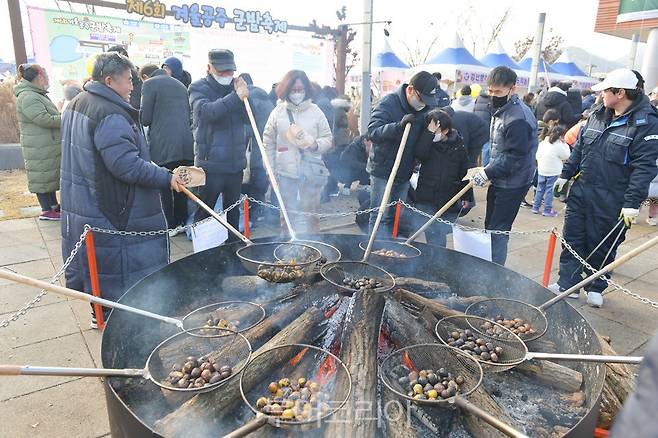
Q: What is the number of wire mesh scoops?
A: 10